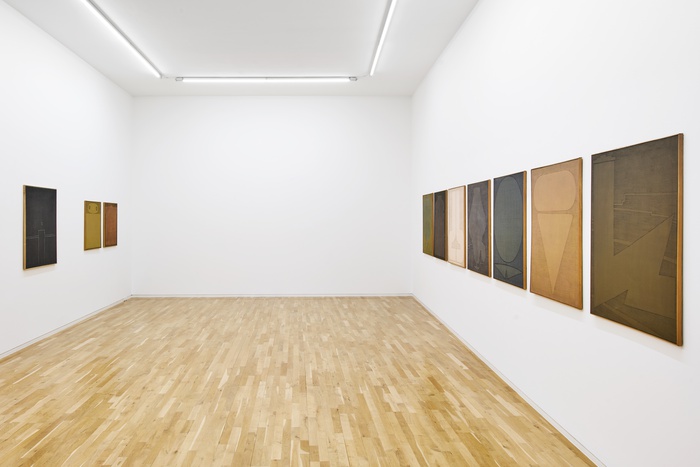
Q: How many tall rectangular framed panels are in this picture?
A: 10